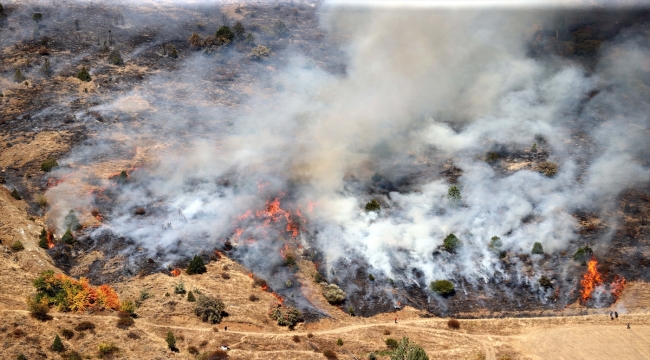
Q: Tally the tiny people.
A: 5